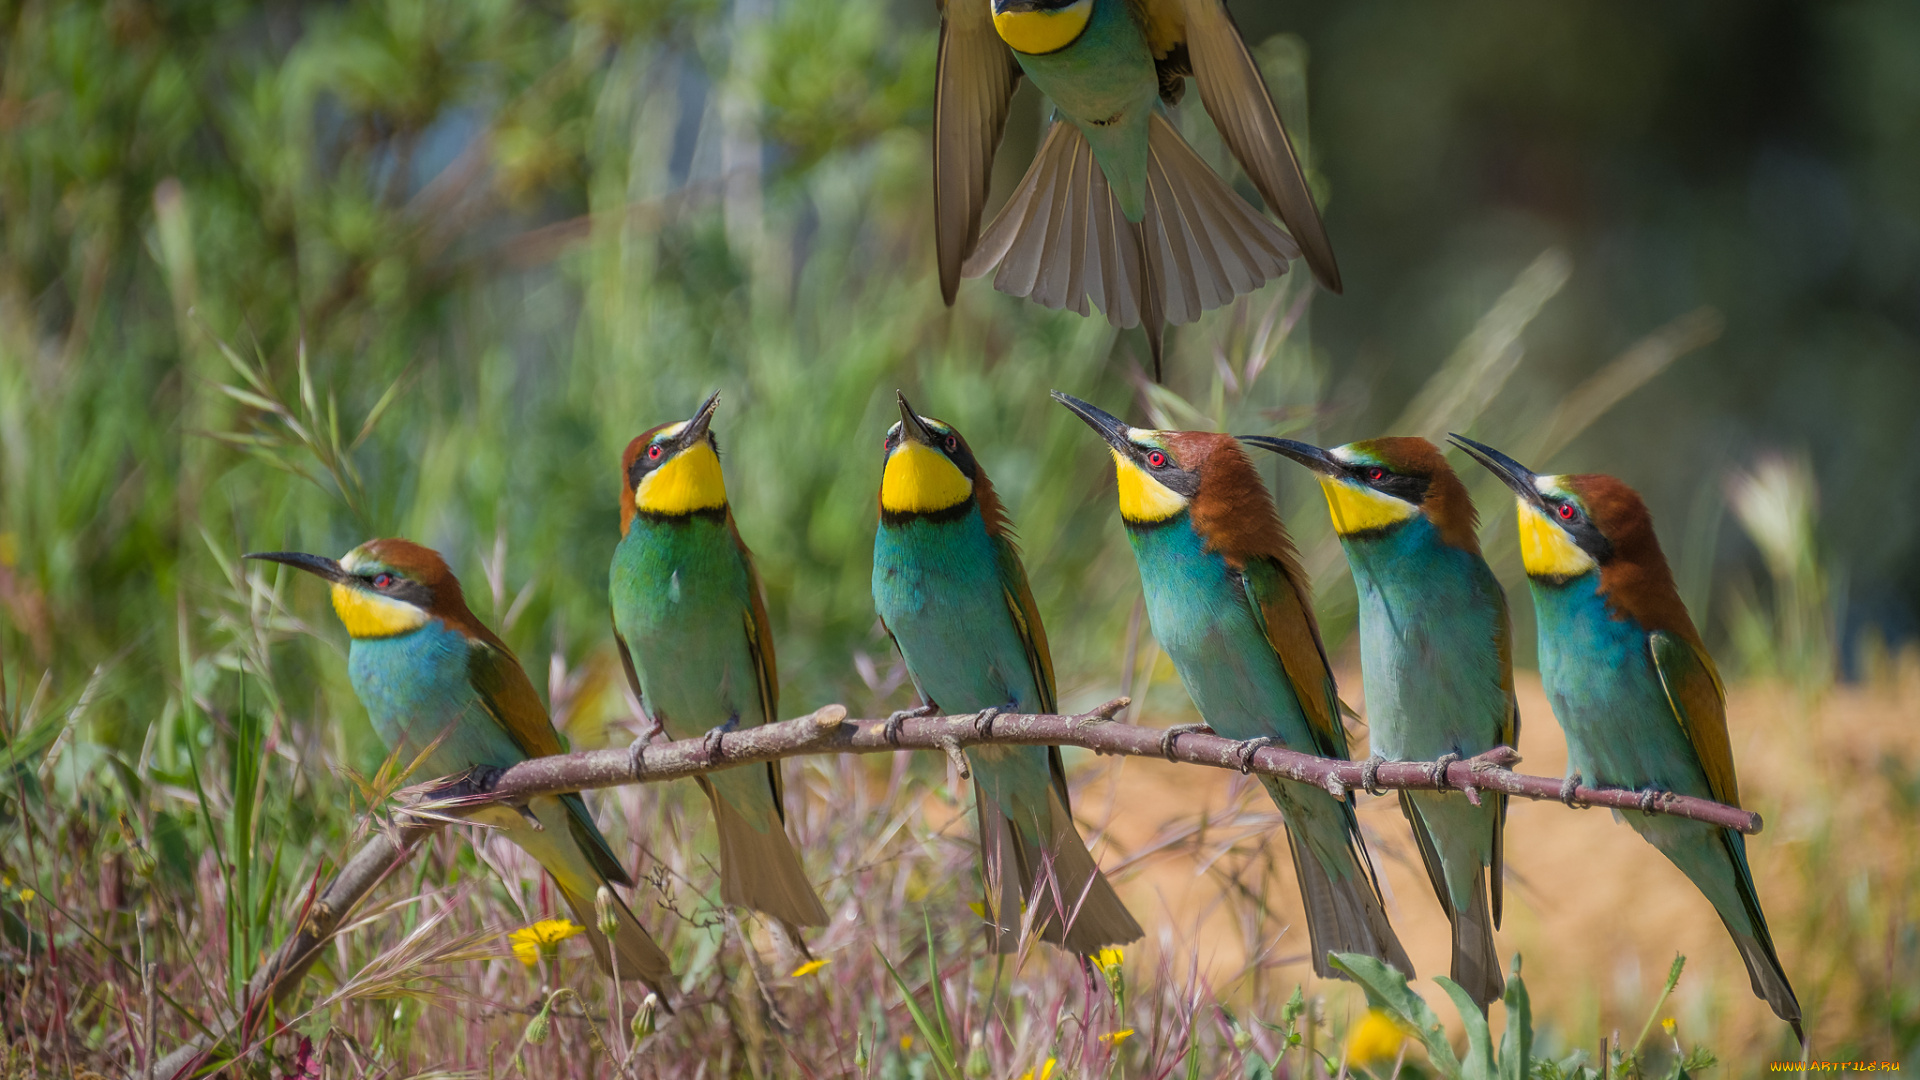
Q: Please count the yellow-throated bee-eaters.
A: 7